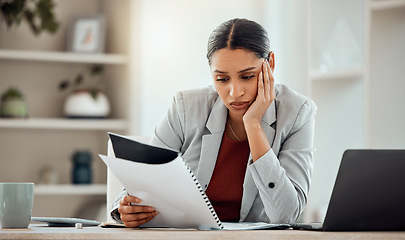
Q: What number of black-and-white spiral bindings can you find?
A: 1